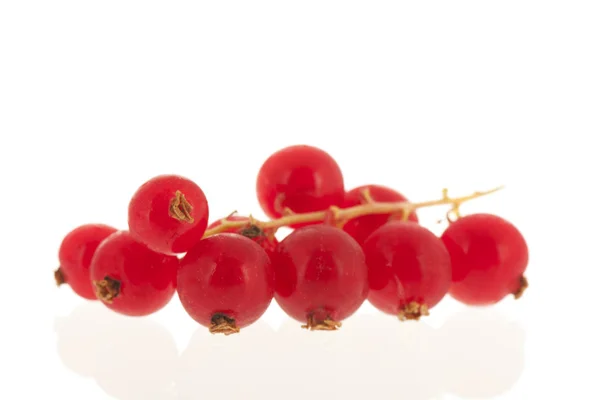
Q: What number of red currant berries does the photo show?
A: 10